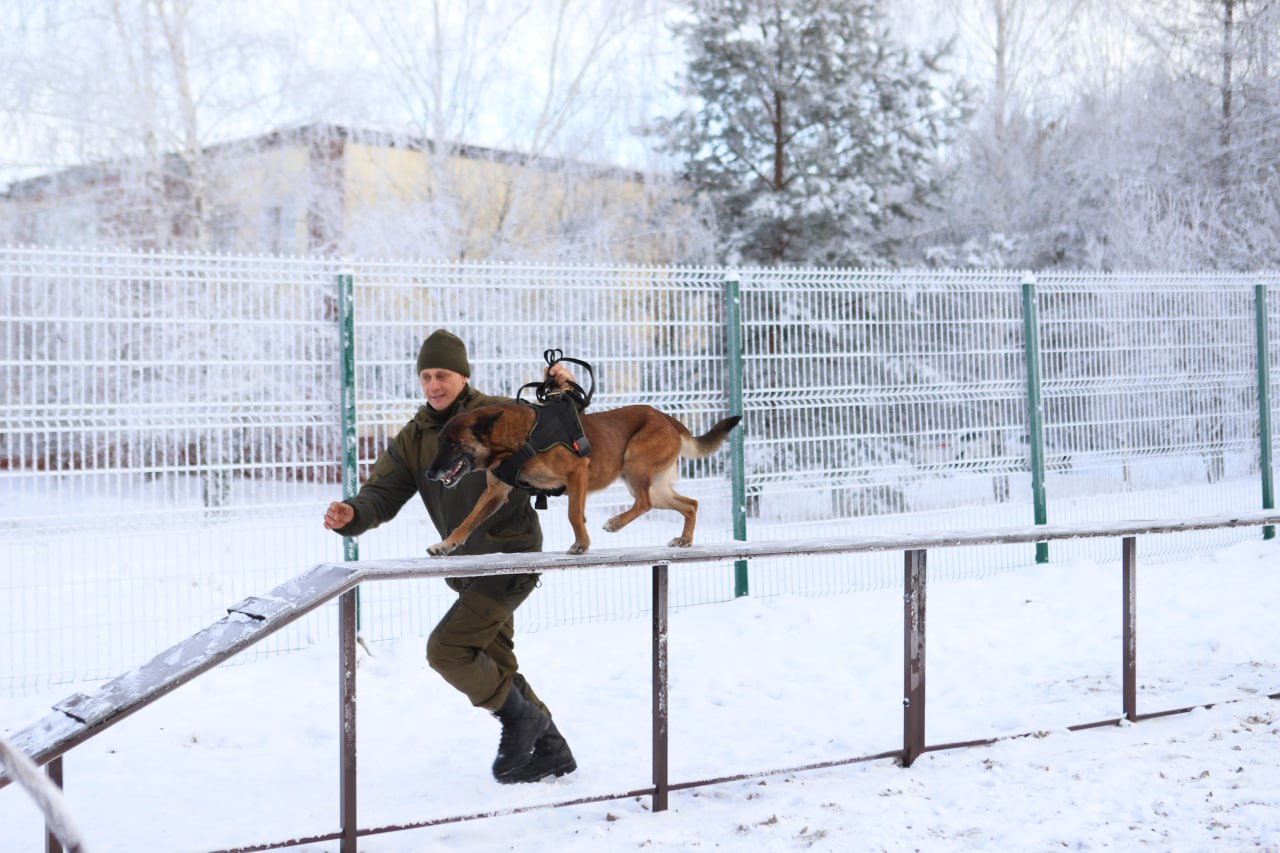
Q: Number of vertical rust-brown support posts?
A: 5